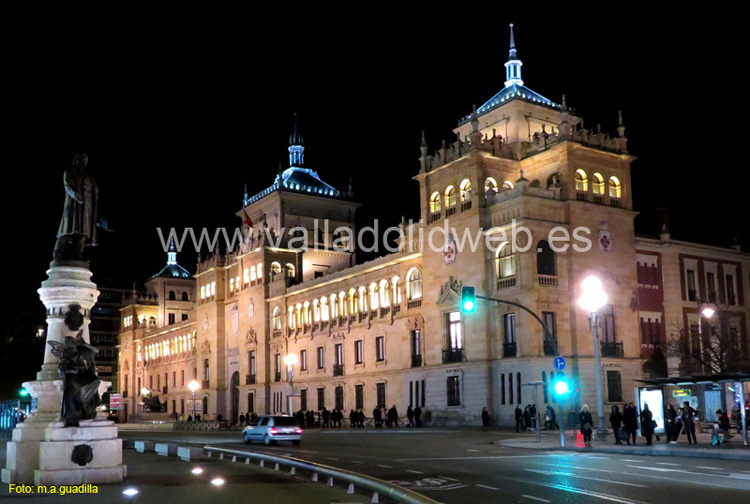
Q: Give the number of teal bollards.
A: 3